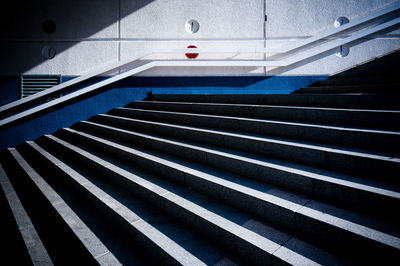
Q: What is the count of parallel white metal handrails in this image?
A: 2